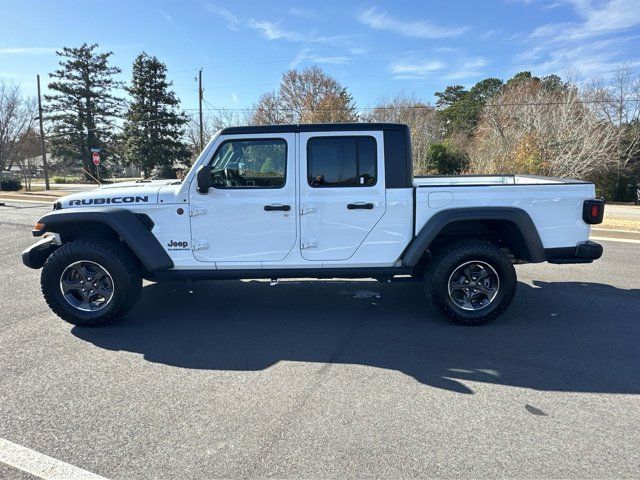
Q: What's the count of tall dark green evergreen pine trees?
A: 2